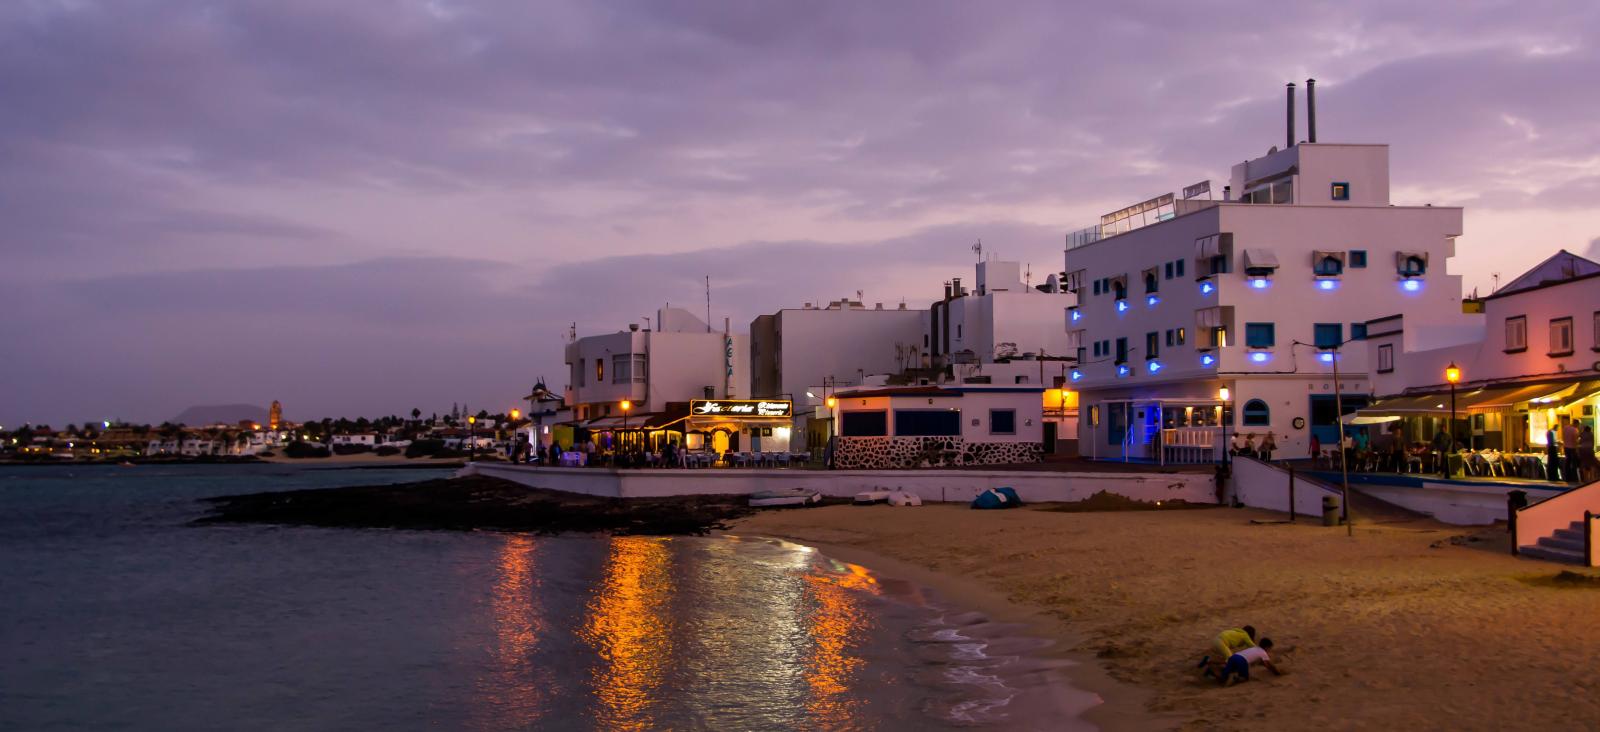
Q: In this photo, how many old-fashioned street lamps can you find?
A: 6